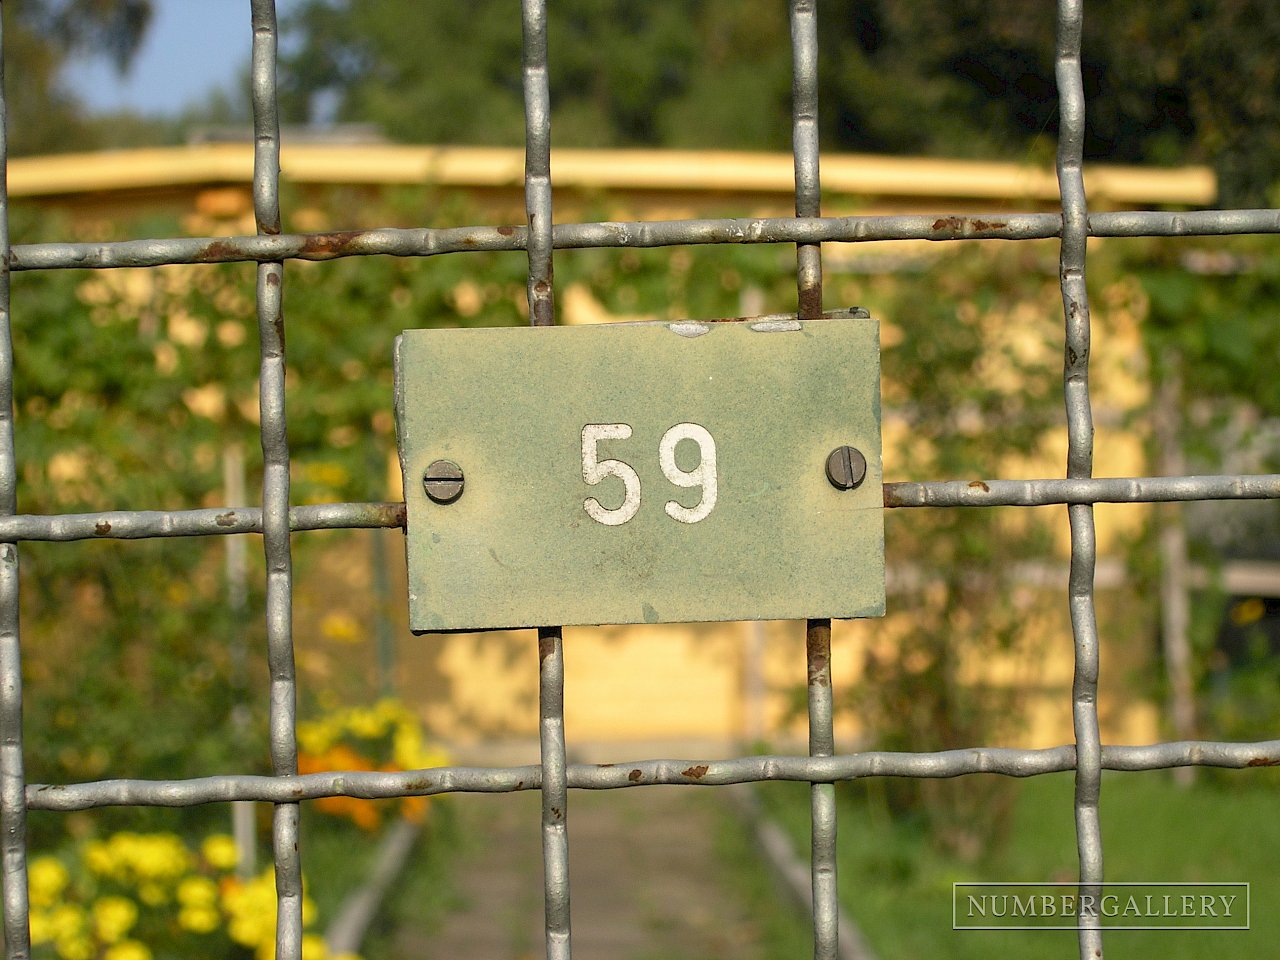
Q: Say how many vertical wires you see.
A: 5